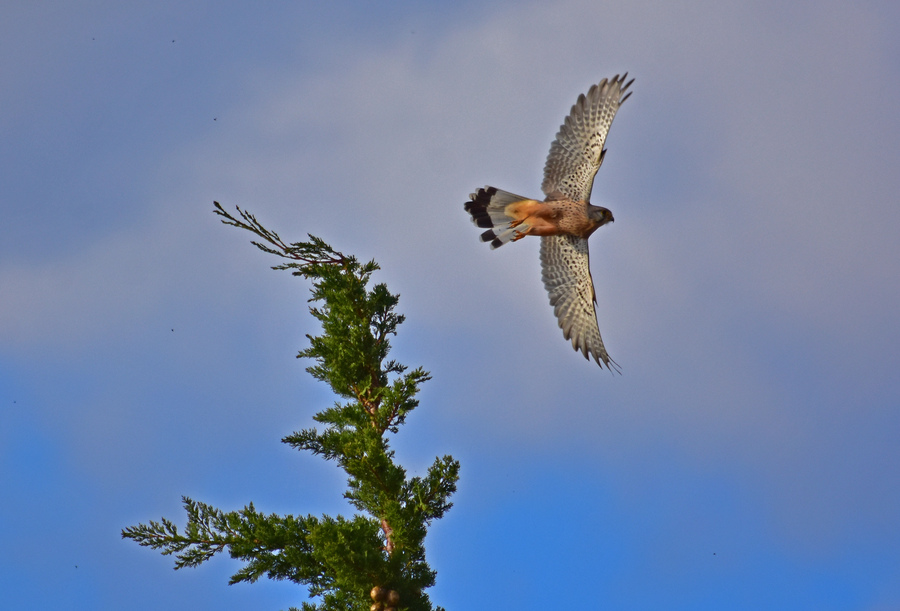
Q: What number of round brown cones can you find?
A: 4